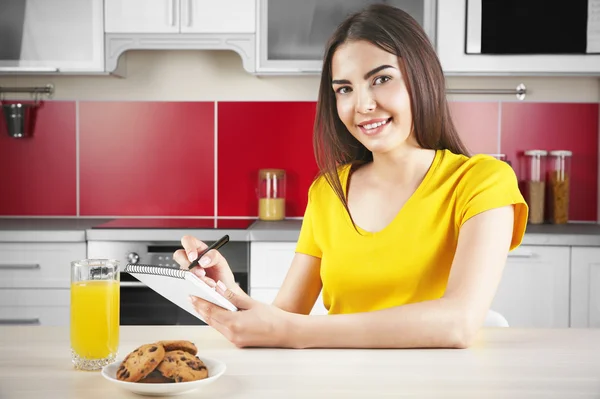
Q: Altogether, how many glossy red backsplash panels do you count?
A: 5